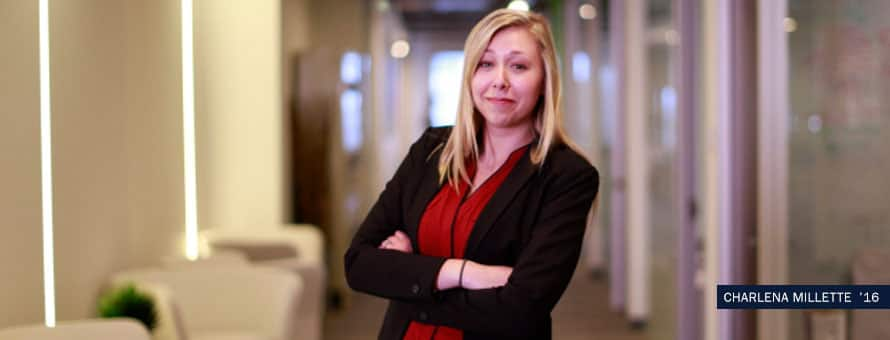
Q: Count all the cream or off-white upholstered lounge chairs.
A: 3